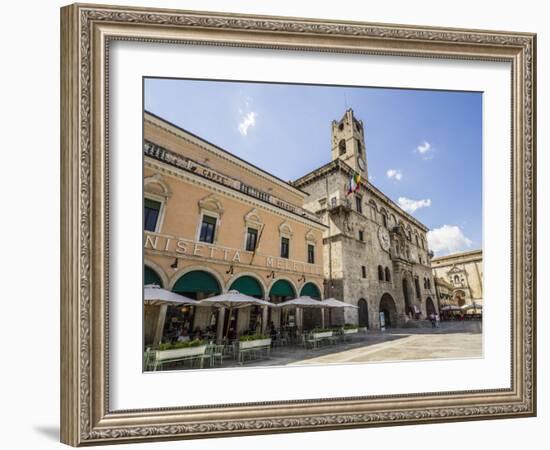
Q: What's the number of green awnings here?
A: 5